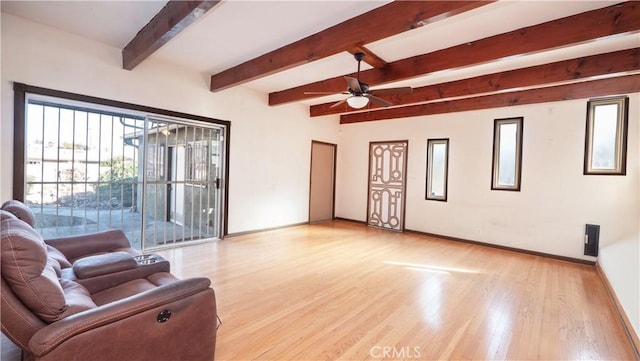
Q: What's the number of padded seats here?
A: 2